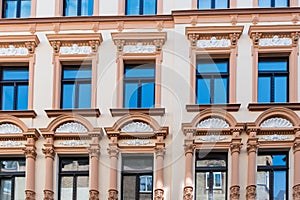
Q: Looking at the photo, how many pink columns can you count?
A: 9